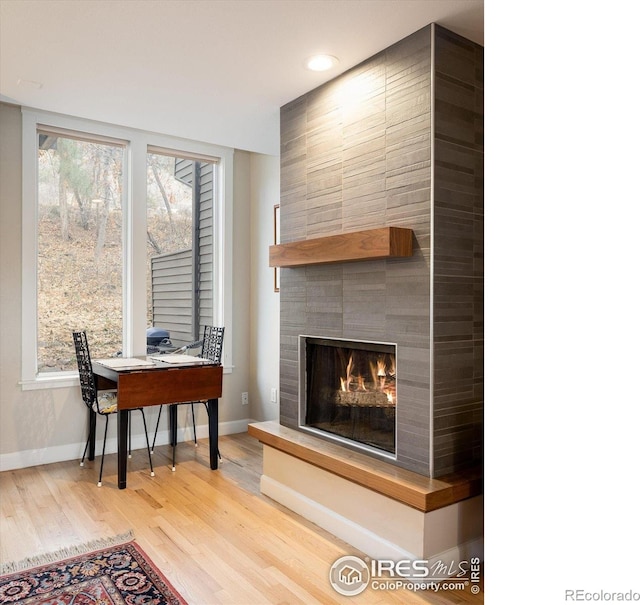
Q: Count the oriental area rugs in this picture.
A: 1